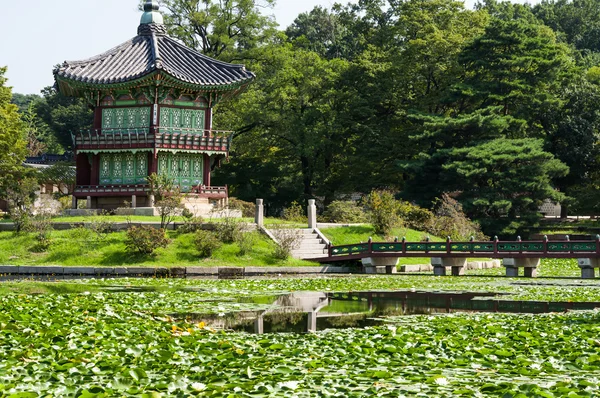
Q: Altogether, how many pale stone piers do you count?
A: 4